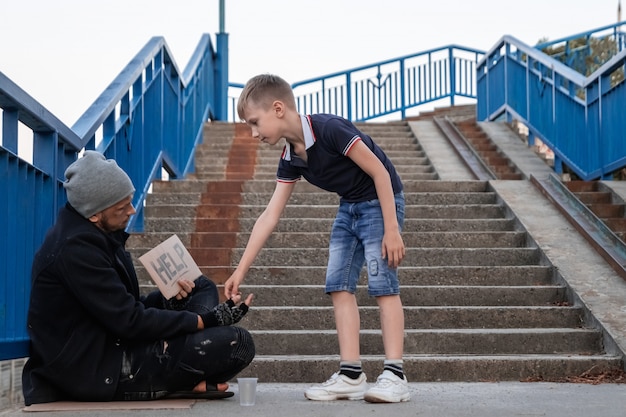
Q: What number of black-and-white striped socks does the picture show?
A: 2